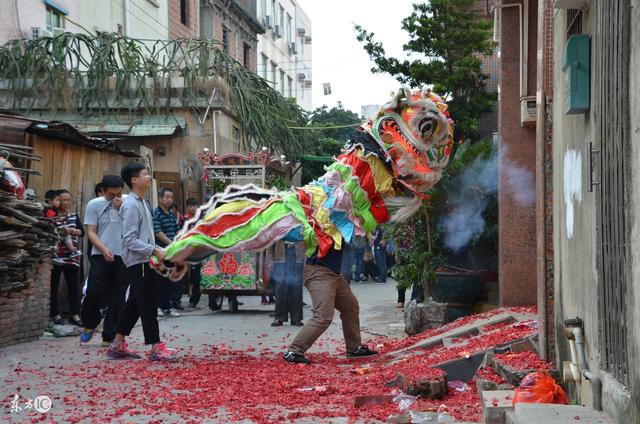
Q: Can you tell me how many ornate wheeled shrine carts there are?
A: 1